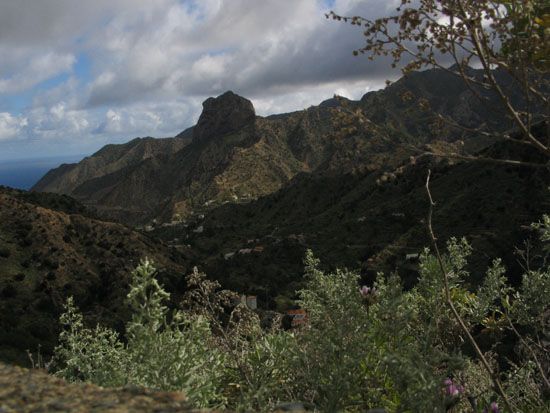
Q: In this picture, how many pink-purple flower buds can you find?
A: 3